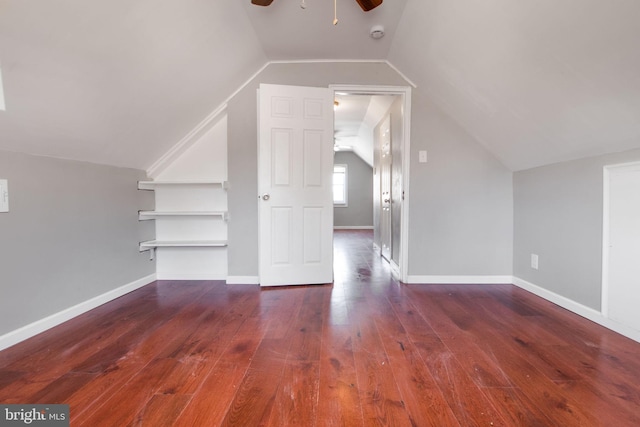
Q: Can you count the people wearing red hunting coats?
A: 0